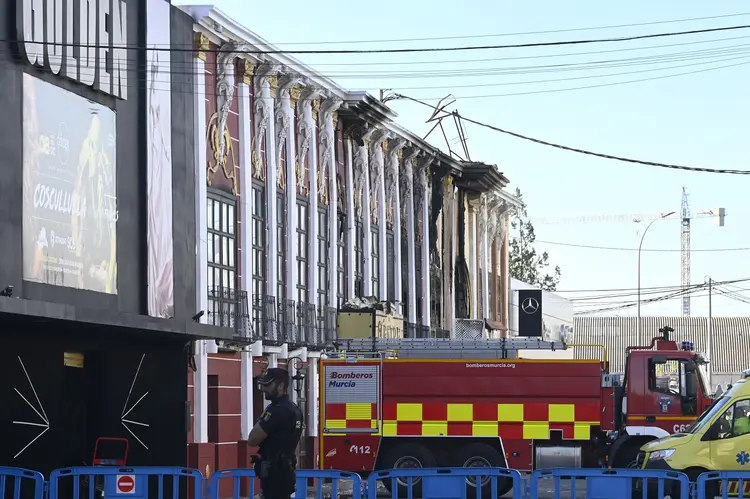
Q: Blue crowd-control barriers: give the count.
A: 6